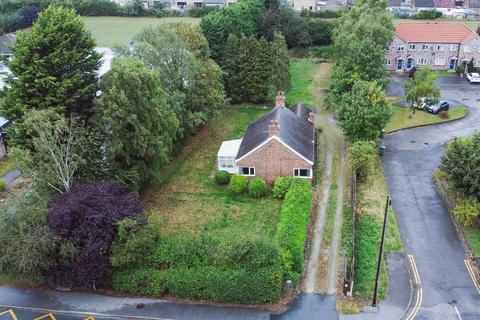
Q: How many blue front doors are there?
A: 3